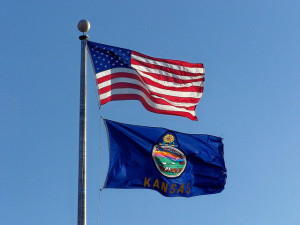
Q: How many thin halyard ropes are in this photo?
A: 1